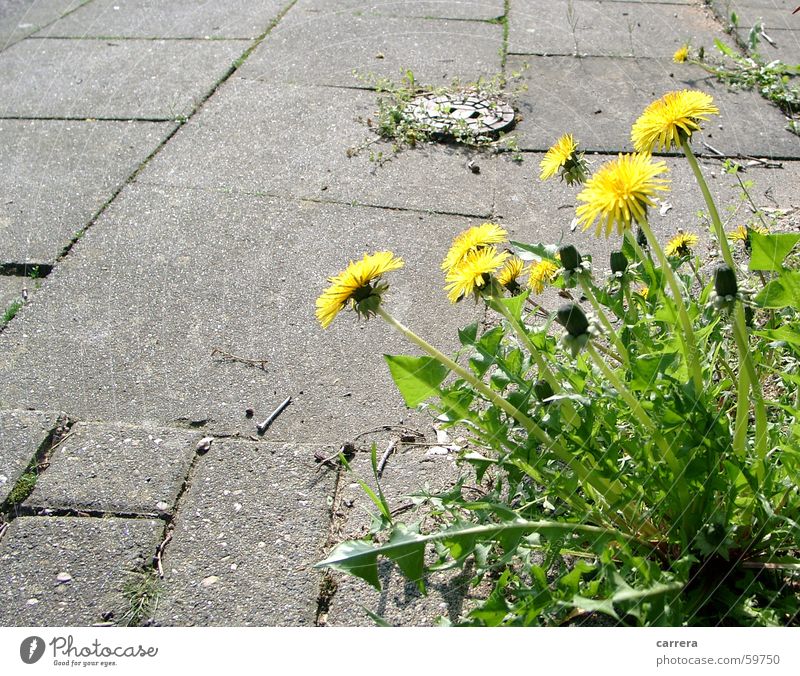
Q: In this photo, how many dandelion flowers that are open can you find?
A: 11